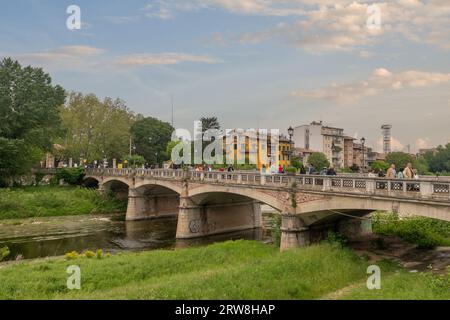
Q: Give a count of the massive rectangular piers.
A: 3